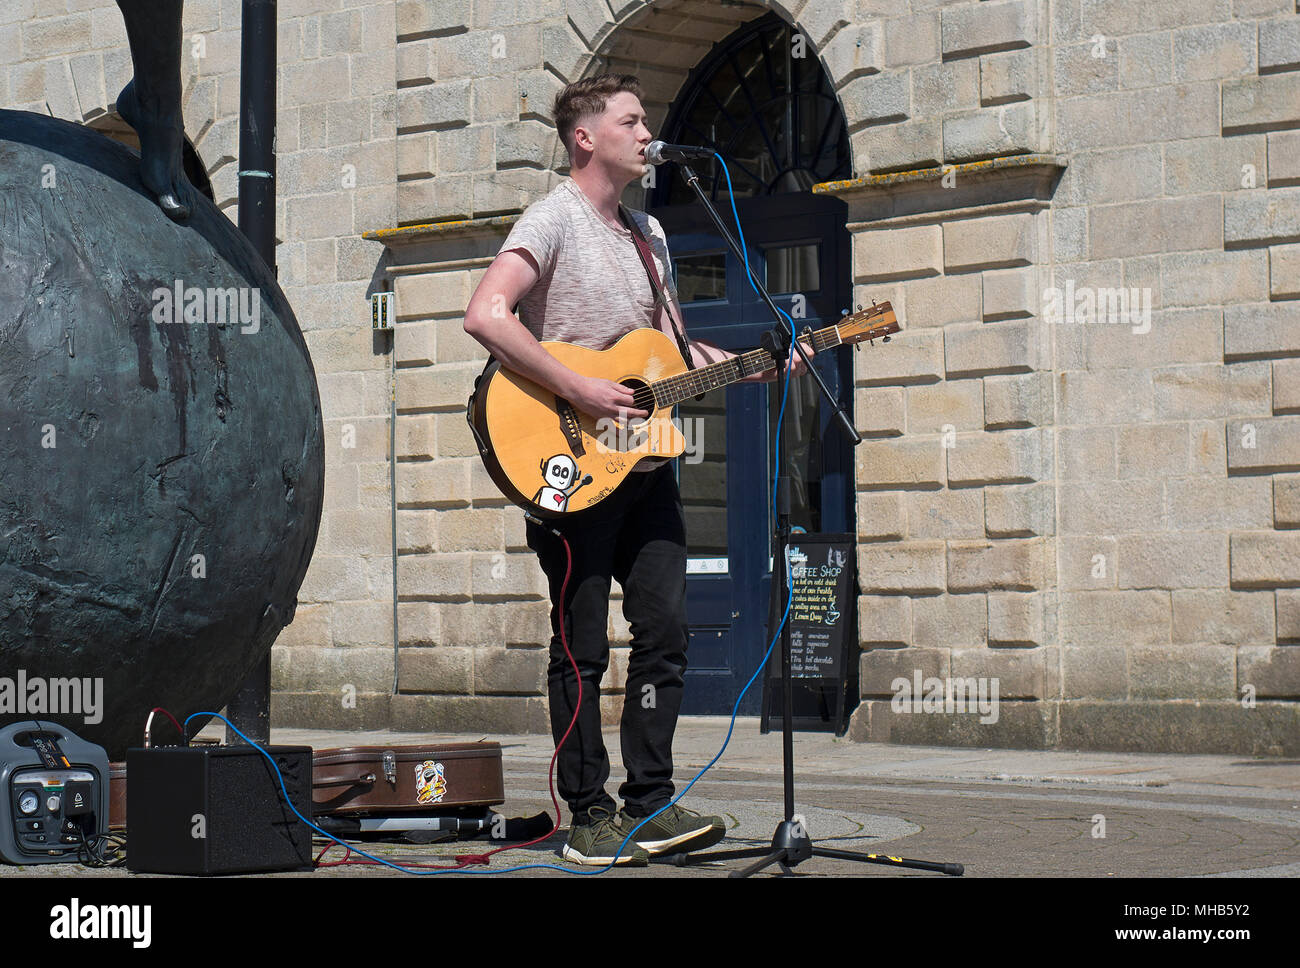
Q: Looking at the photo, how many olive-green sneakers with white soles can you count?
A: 2